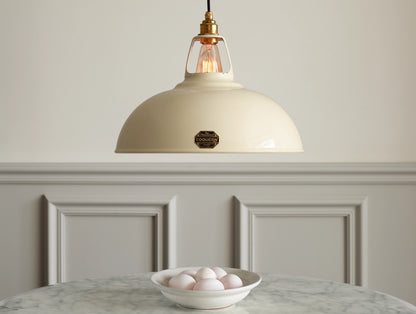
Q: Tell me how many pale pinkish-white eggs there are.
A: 6